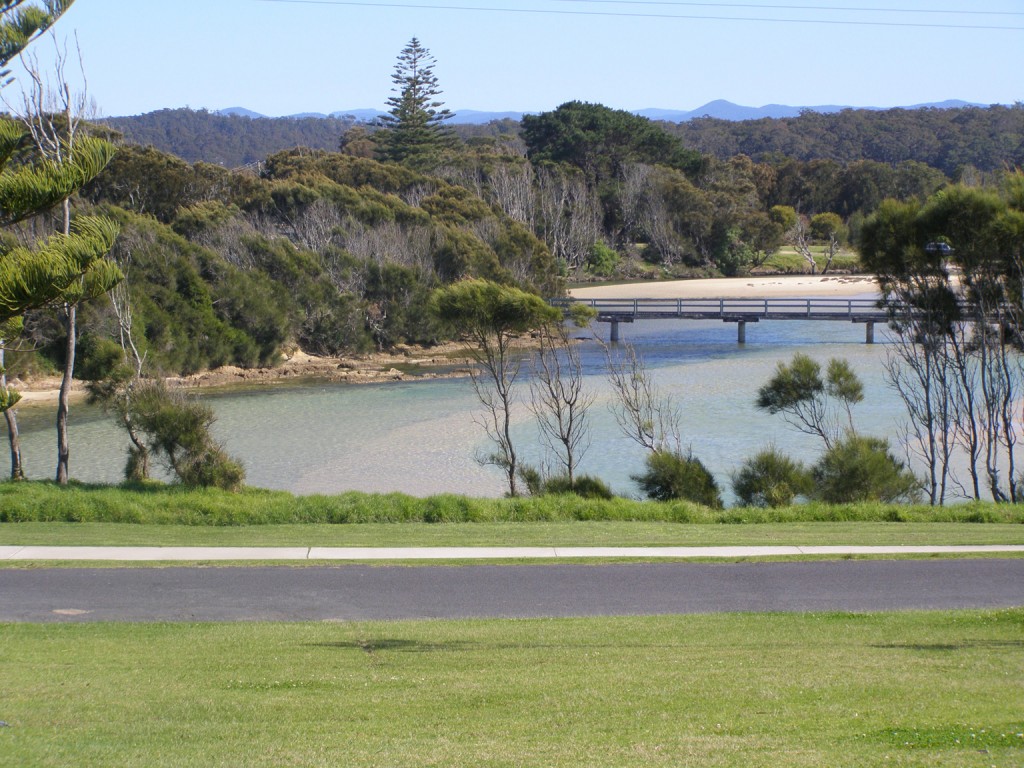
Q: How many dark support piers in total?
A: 3